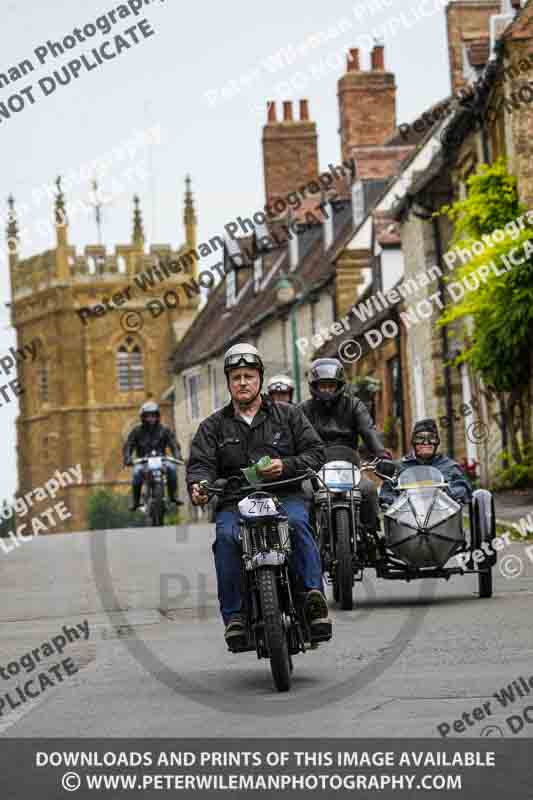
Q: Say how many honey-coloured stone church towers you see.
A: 1